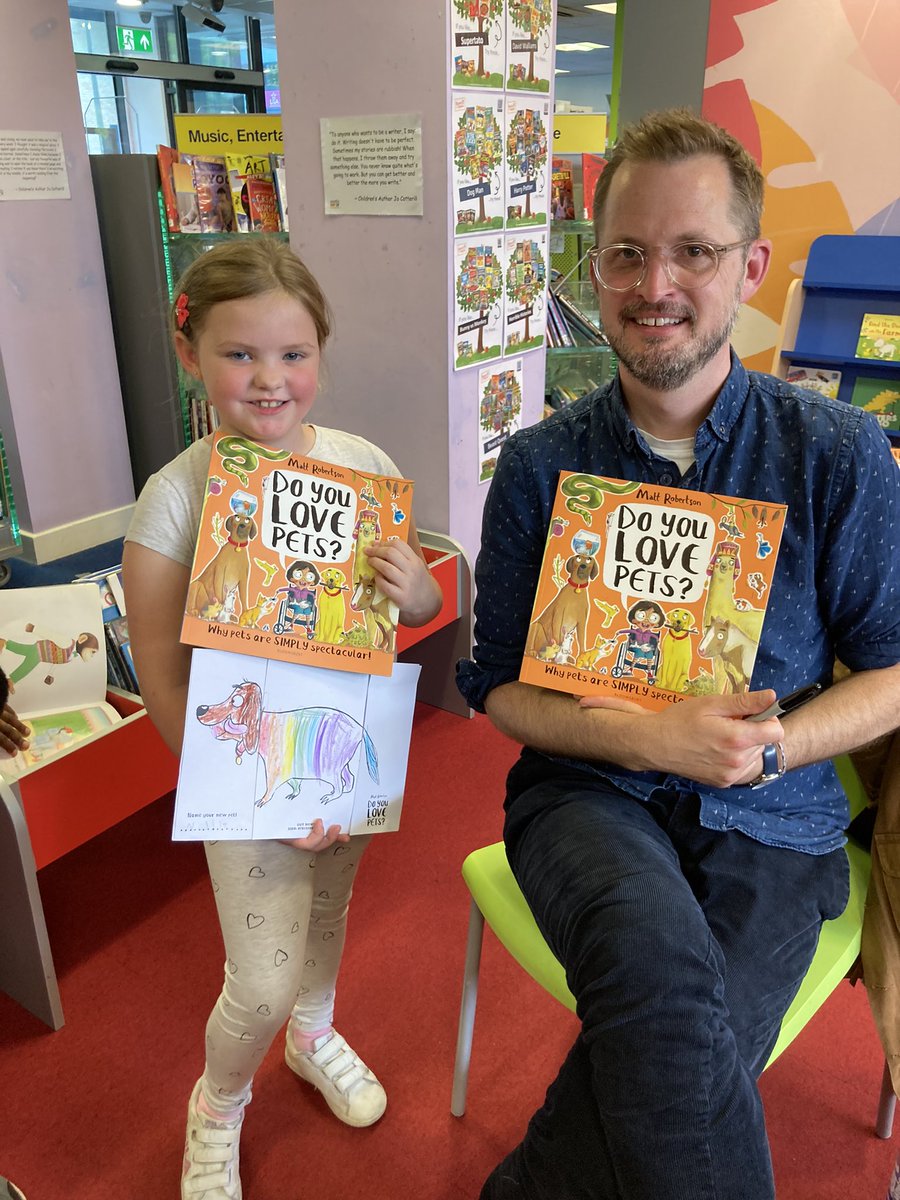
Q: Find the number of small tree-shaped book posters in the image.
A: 7